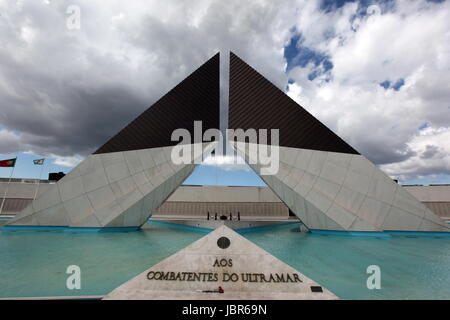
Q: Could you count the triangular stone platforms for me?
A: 1